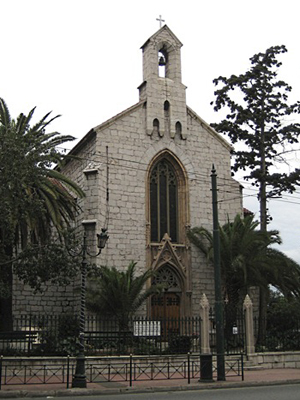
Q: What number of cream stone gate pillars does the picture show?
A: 2